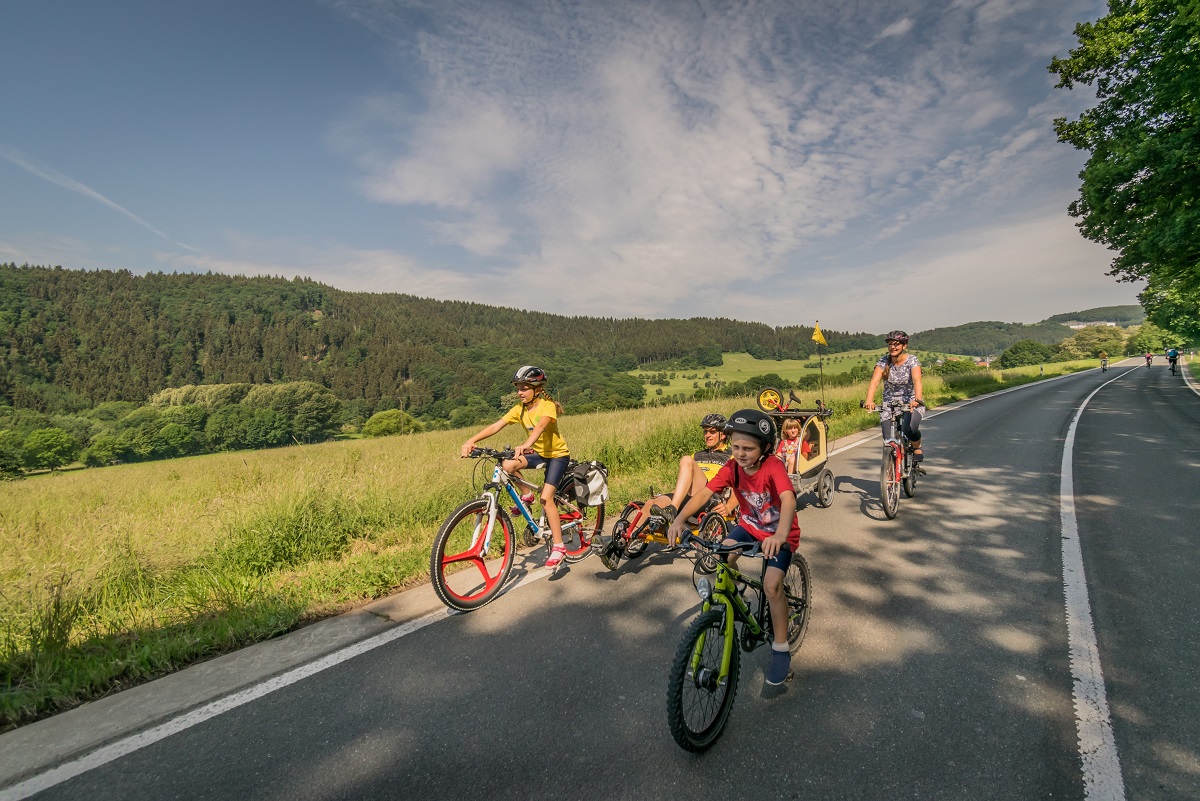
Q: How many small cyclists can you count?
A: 2